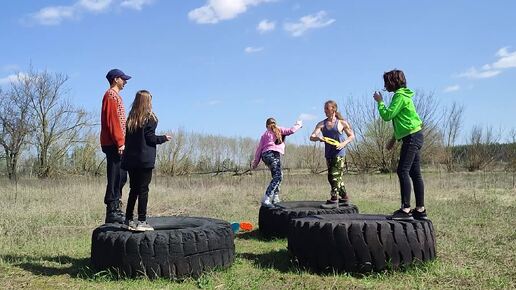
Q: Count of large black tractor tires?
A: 3